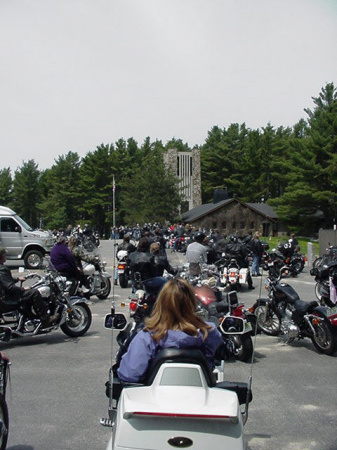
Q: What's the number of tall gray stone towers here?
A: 1